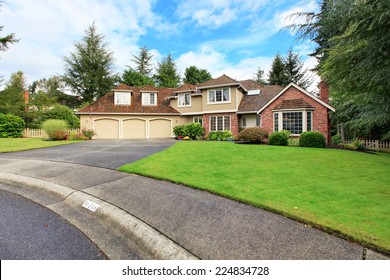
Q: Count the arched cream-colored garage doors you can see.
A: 3